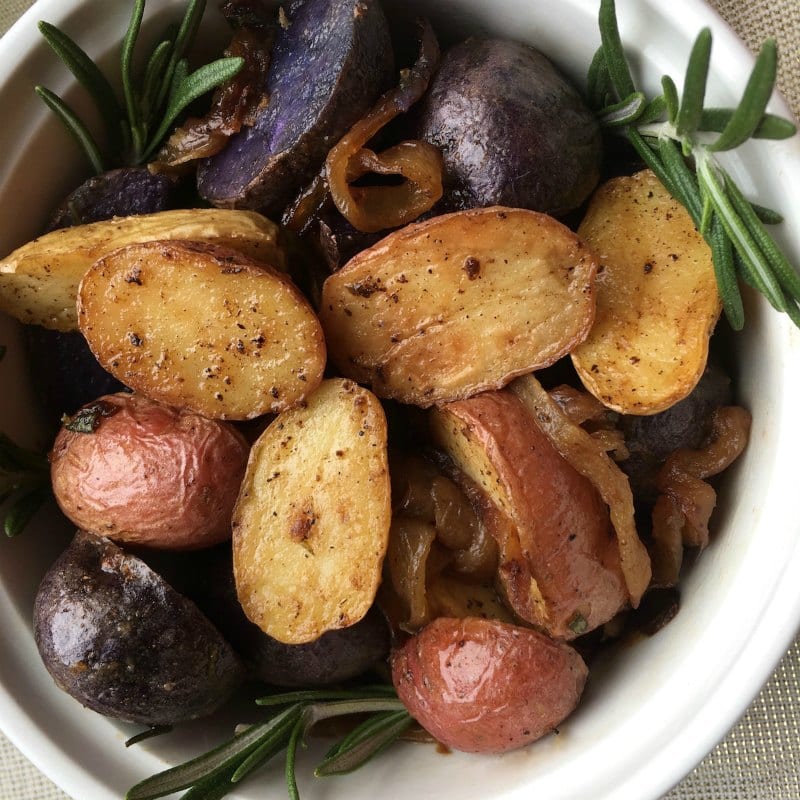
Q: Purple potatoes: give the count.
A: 7